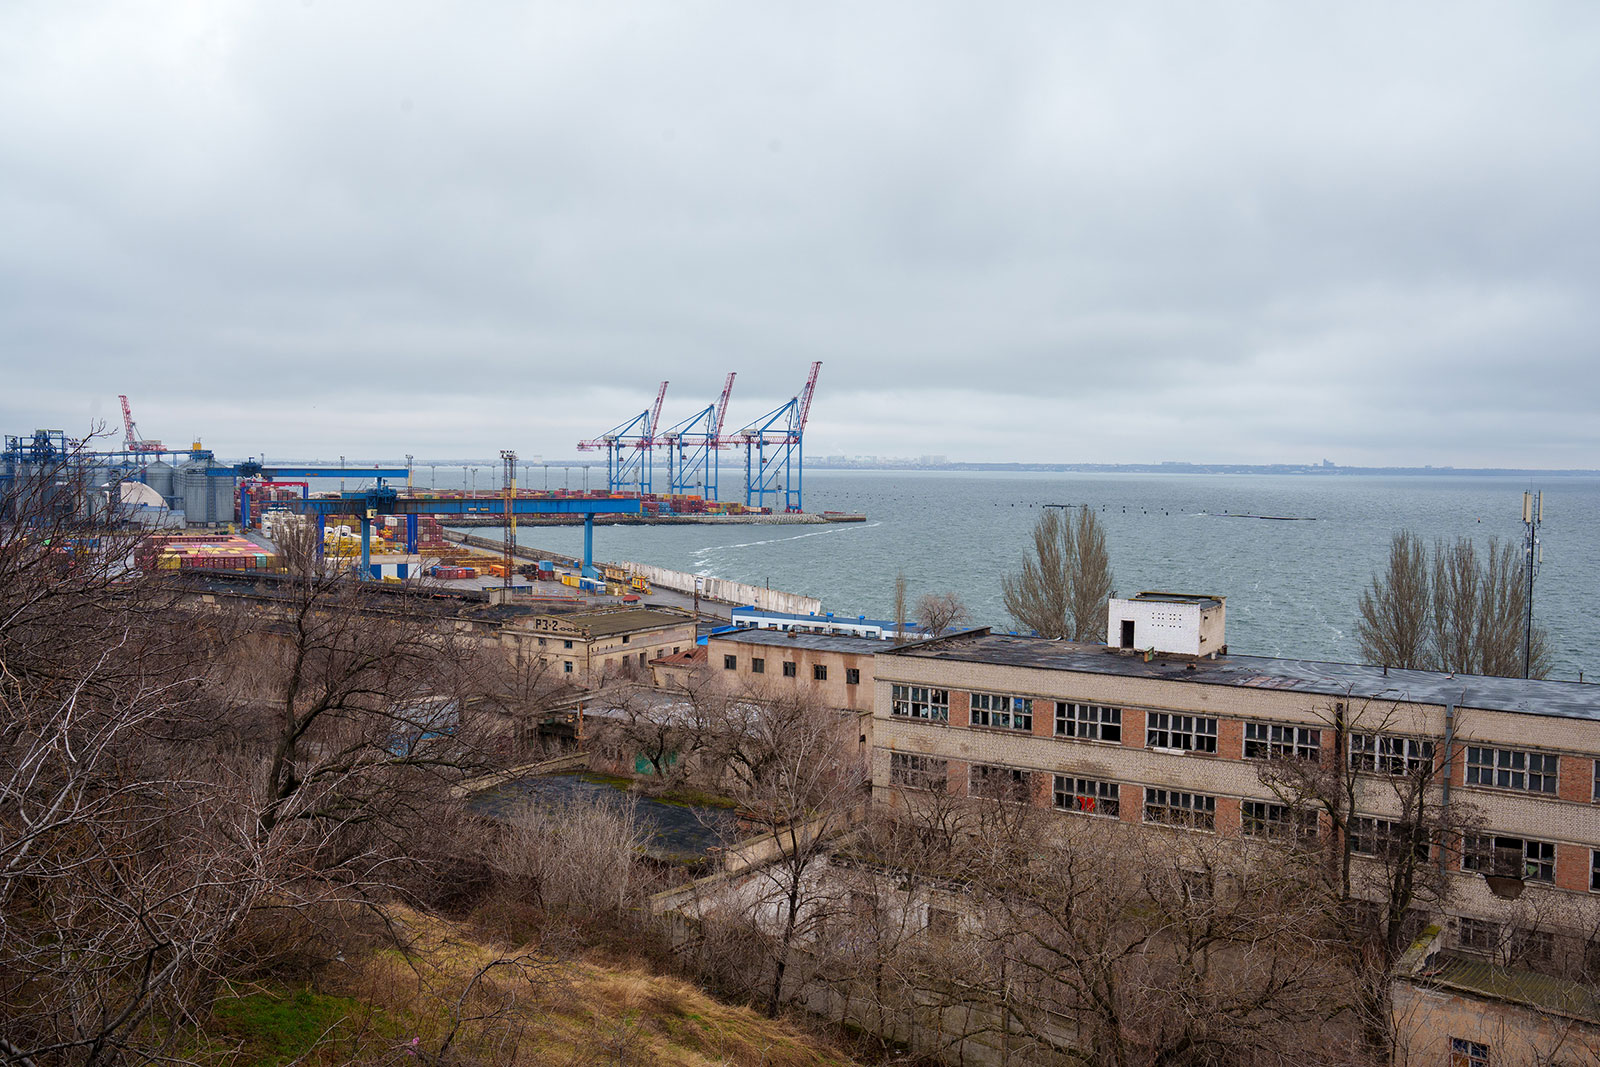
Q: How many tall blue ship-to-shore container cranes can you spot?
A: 3